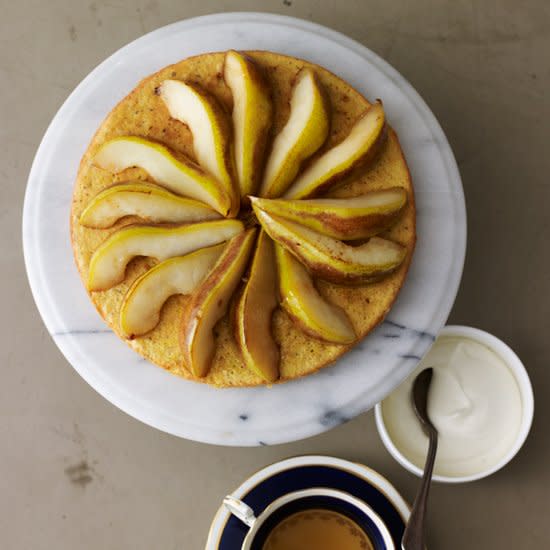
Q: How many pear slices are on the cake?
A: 13